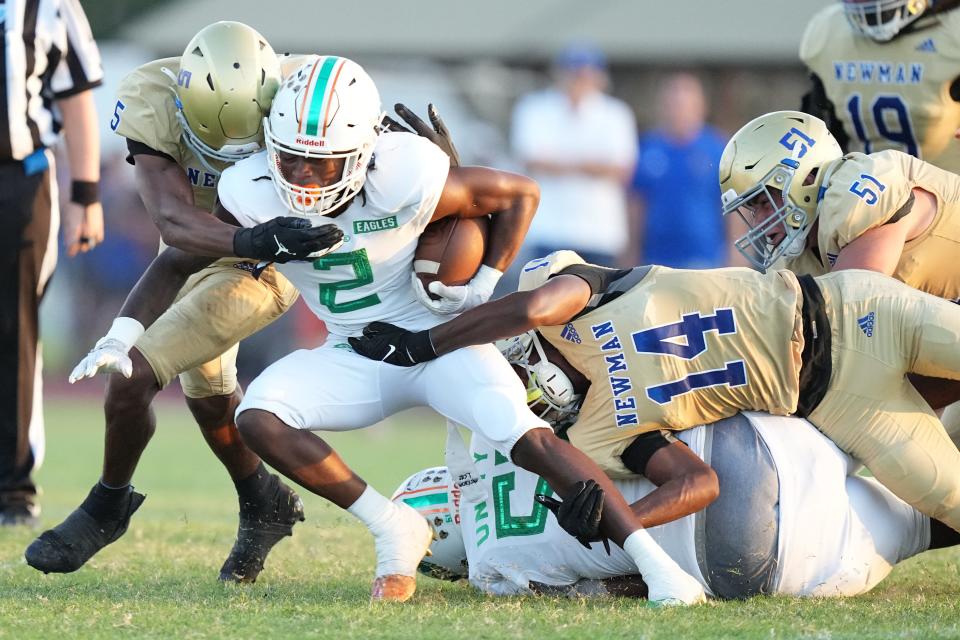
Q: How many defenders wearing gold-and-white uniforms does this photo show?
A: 4